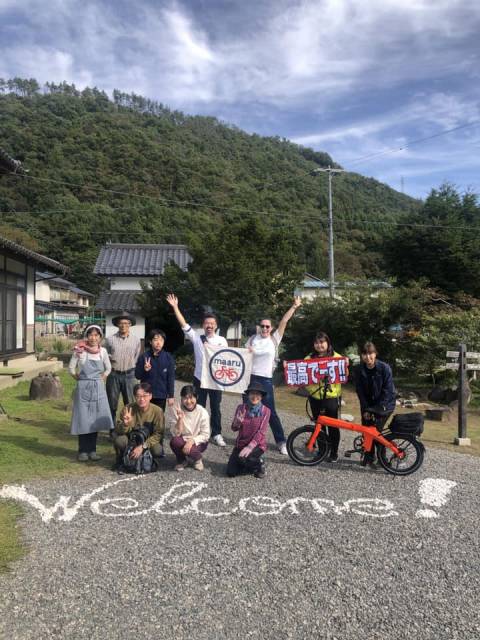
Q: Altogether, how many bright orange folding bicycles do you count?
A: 1